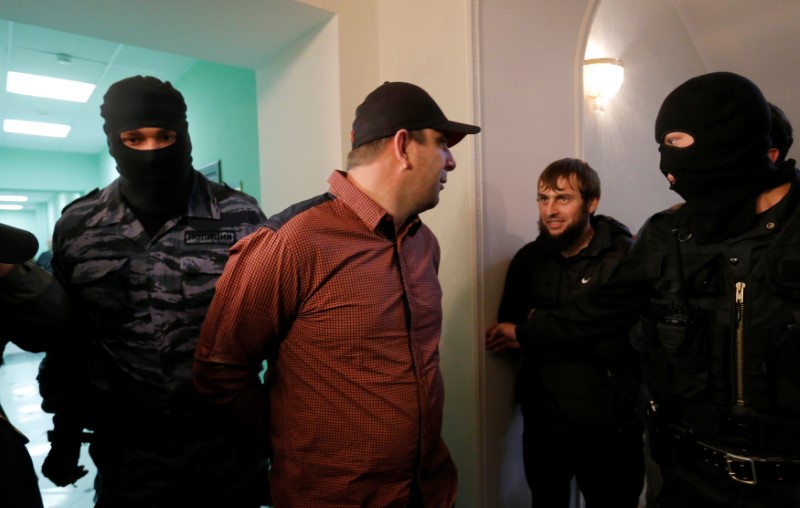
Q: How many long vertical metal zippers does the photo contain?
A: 1